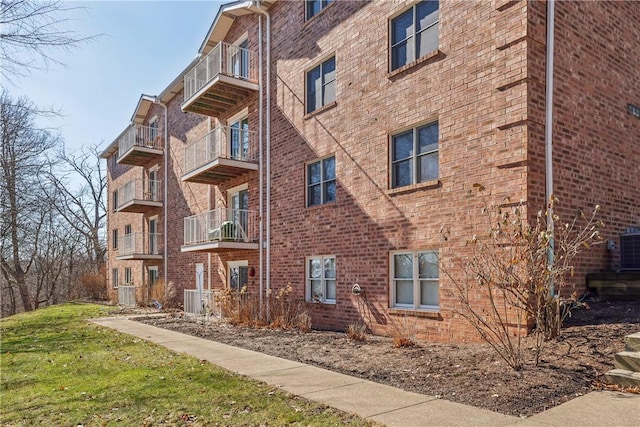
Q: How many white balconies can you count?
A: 6